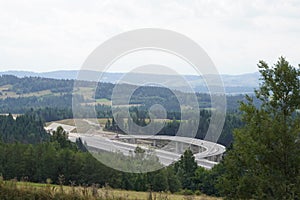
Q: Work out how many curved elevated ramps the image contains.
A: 1